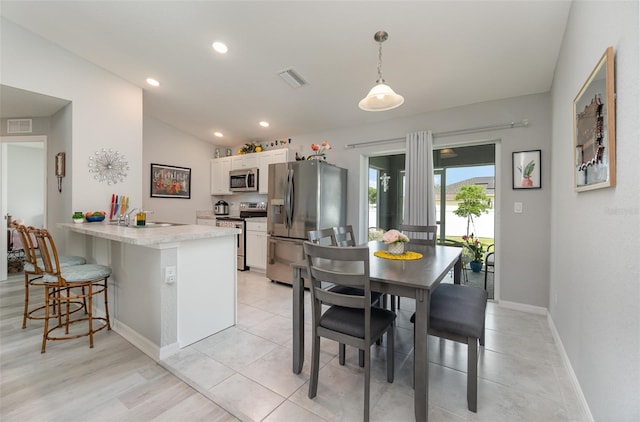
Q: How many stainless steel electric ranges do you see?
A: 1